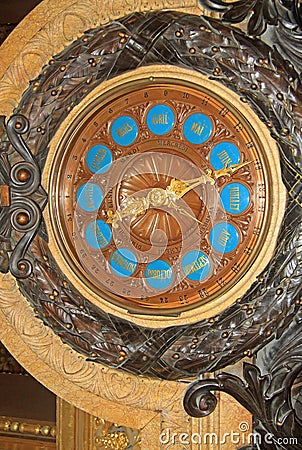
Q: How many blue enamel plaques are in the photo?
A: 12